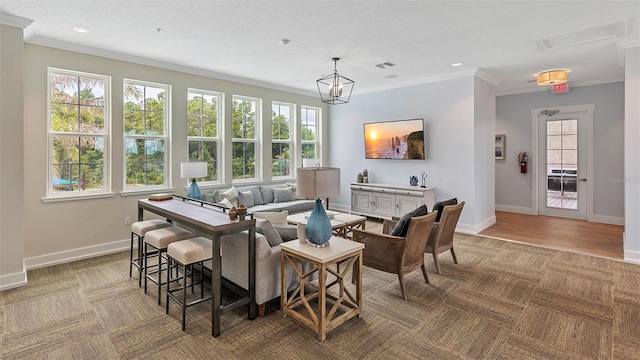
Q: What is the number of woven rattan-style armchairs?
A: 2